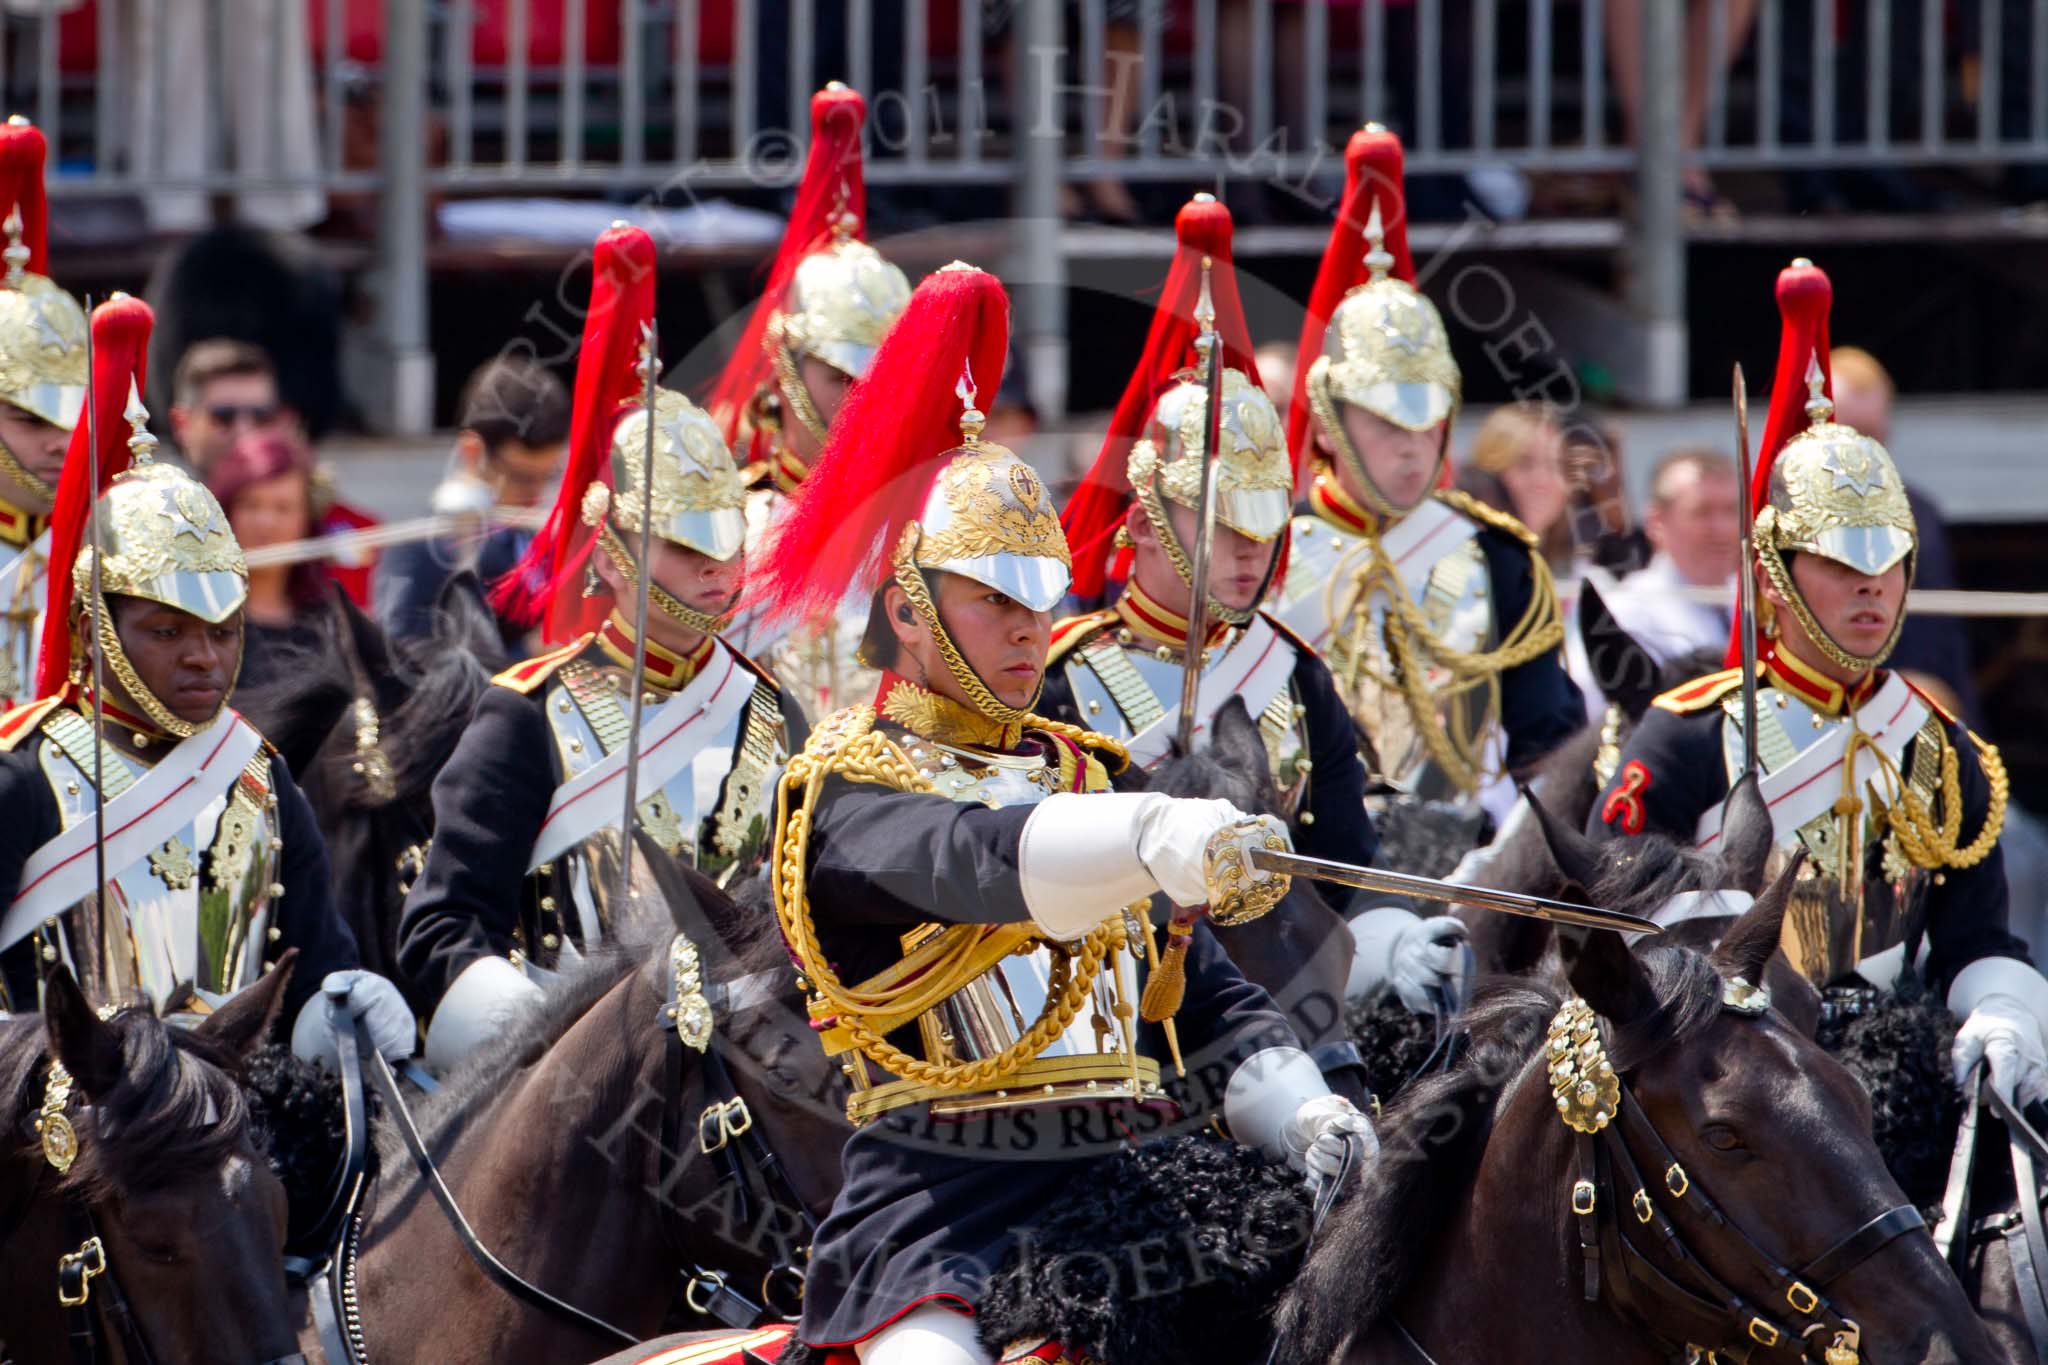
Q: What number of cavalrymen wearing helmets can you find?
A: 8